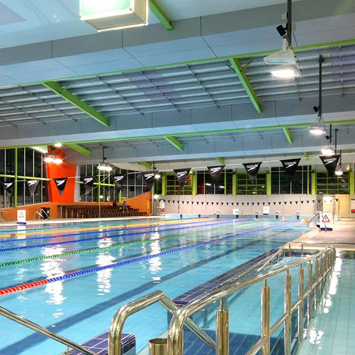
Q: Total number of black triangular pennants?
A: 11